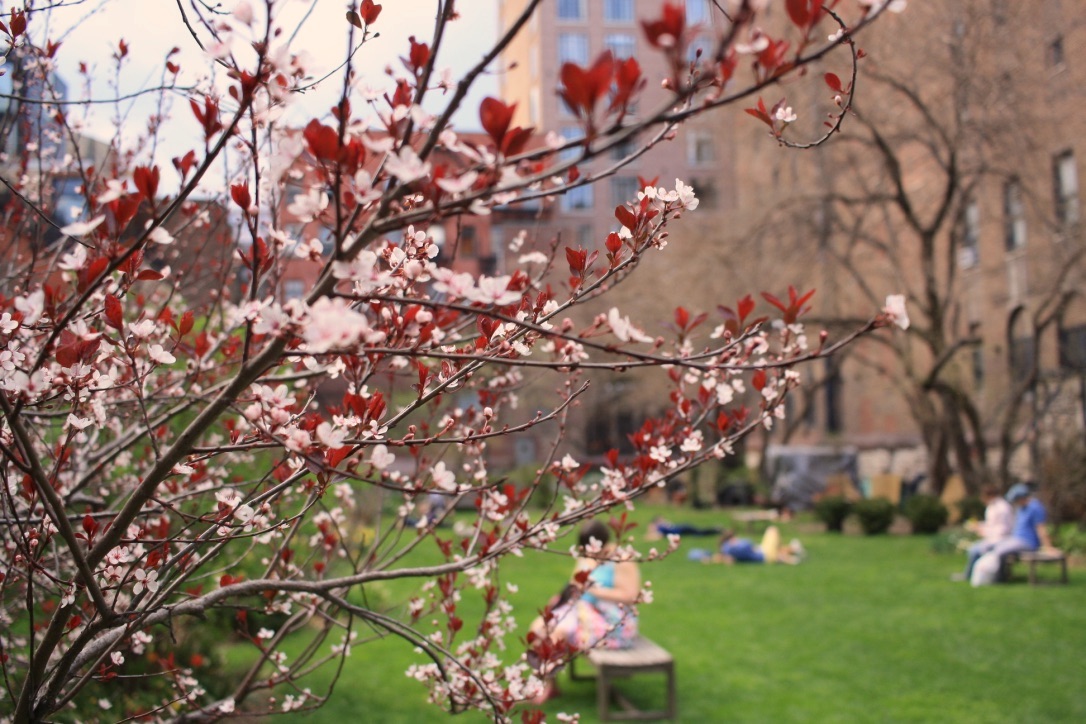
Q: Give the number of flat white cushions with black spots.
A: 0